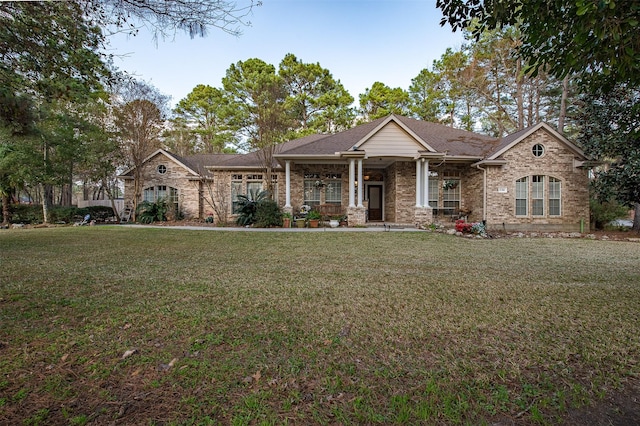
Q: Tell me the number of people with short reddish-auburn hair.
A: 0